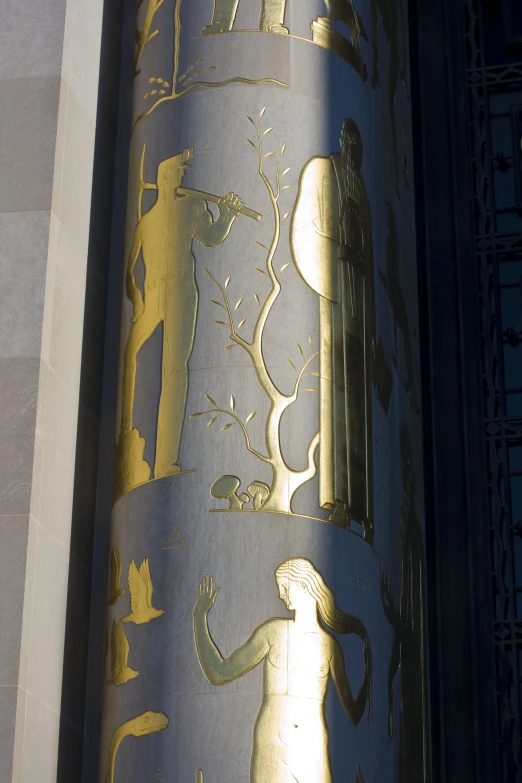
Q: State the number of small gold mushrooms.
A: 3